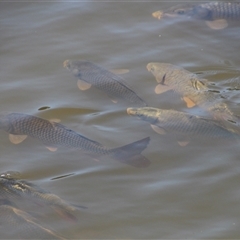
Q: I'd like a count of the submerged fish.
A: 7